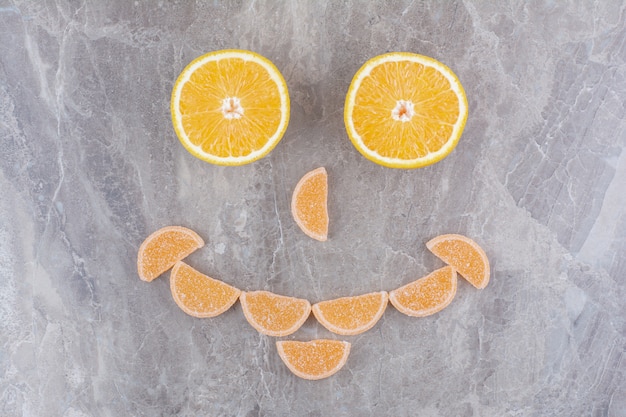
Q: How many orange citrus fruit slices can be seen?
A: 2